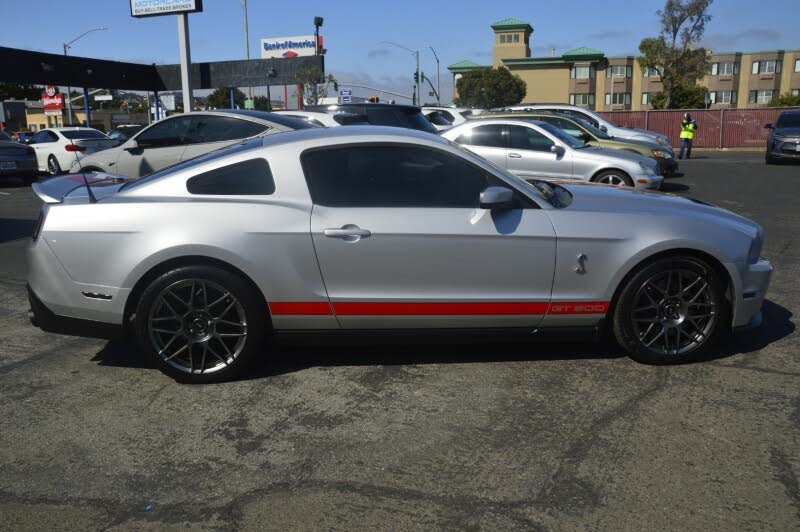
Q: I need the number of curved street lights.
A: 3